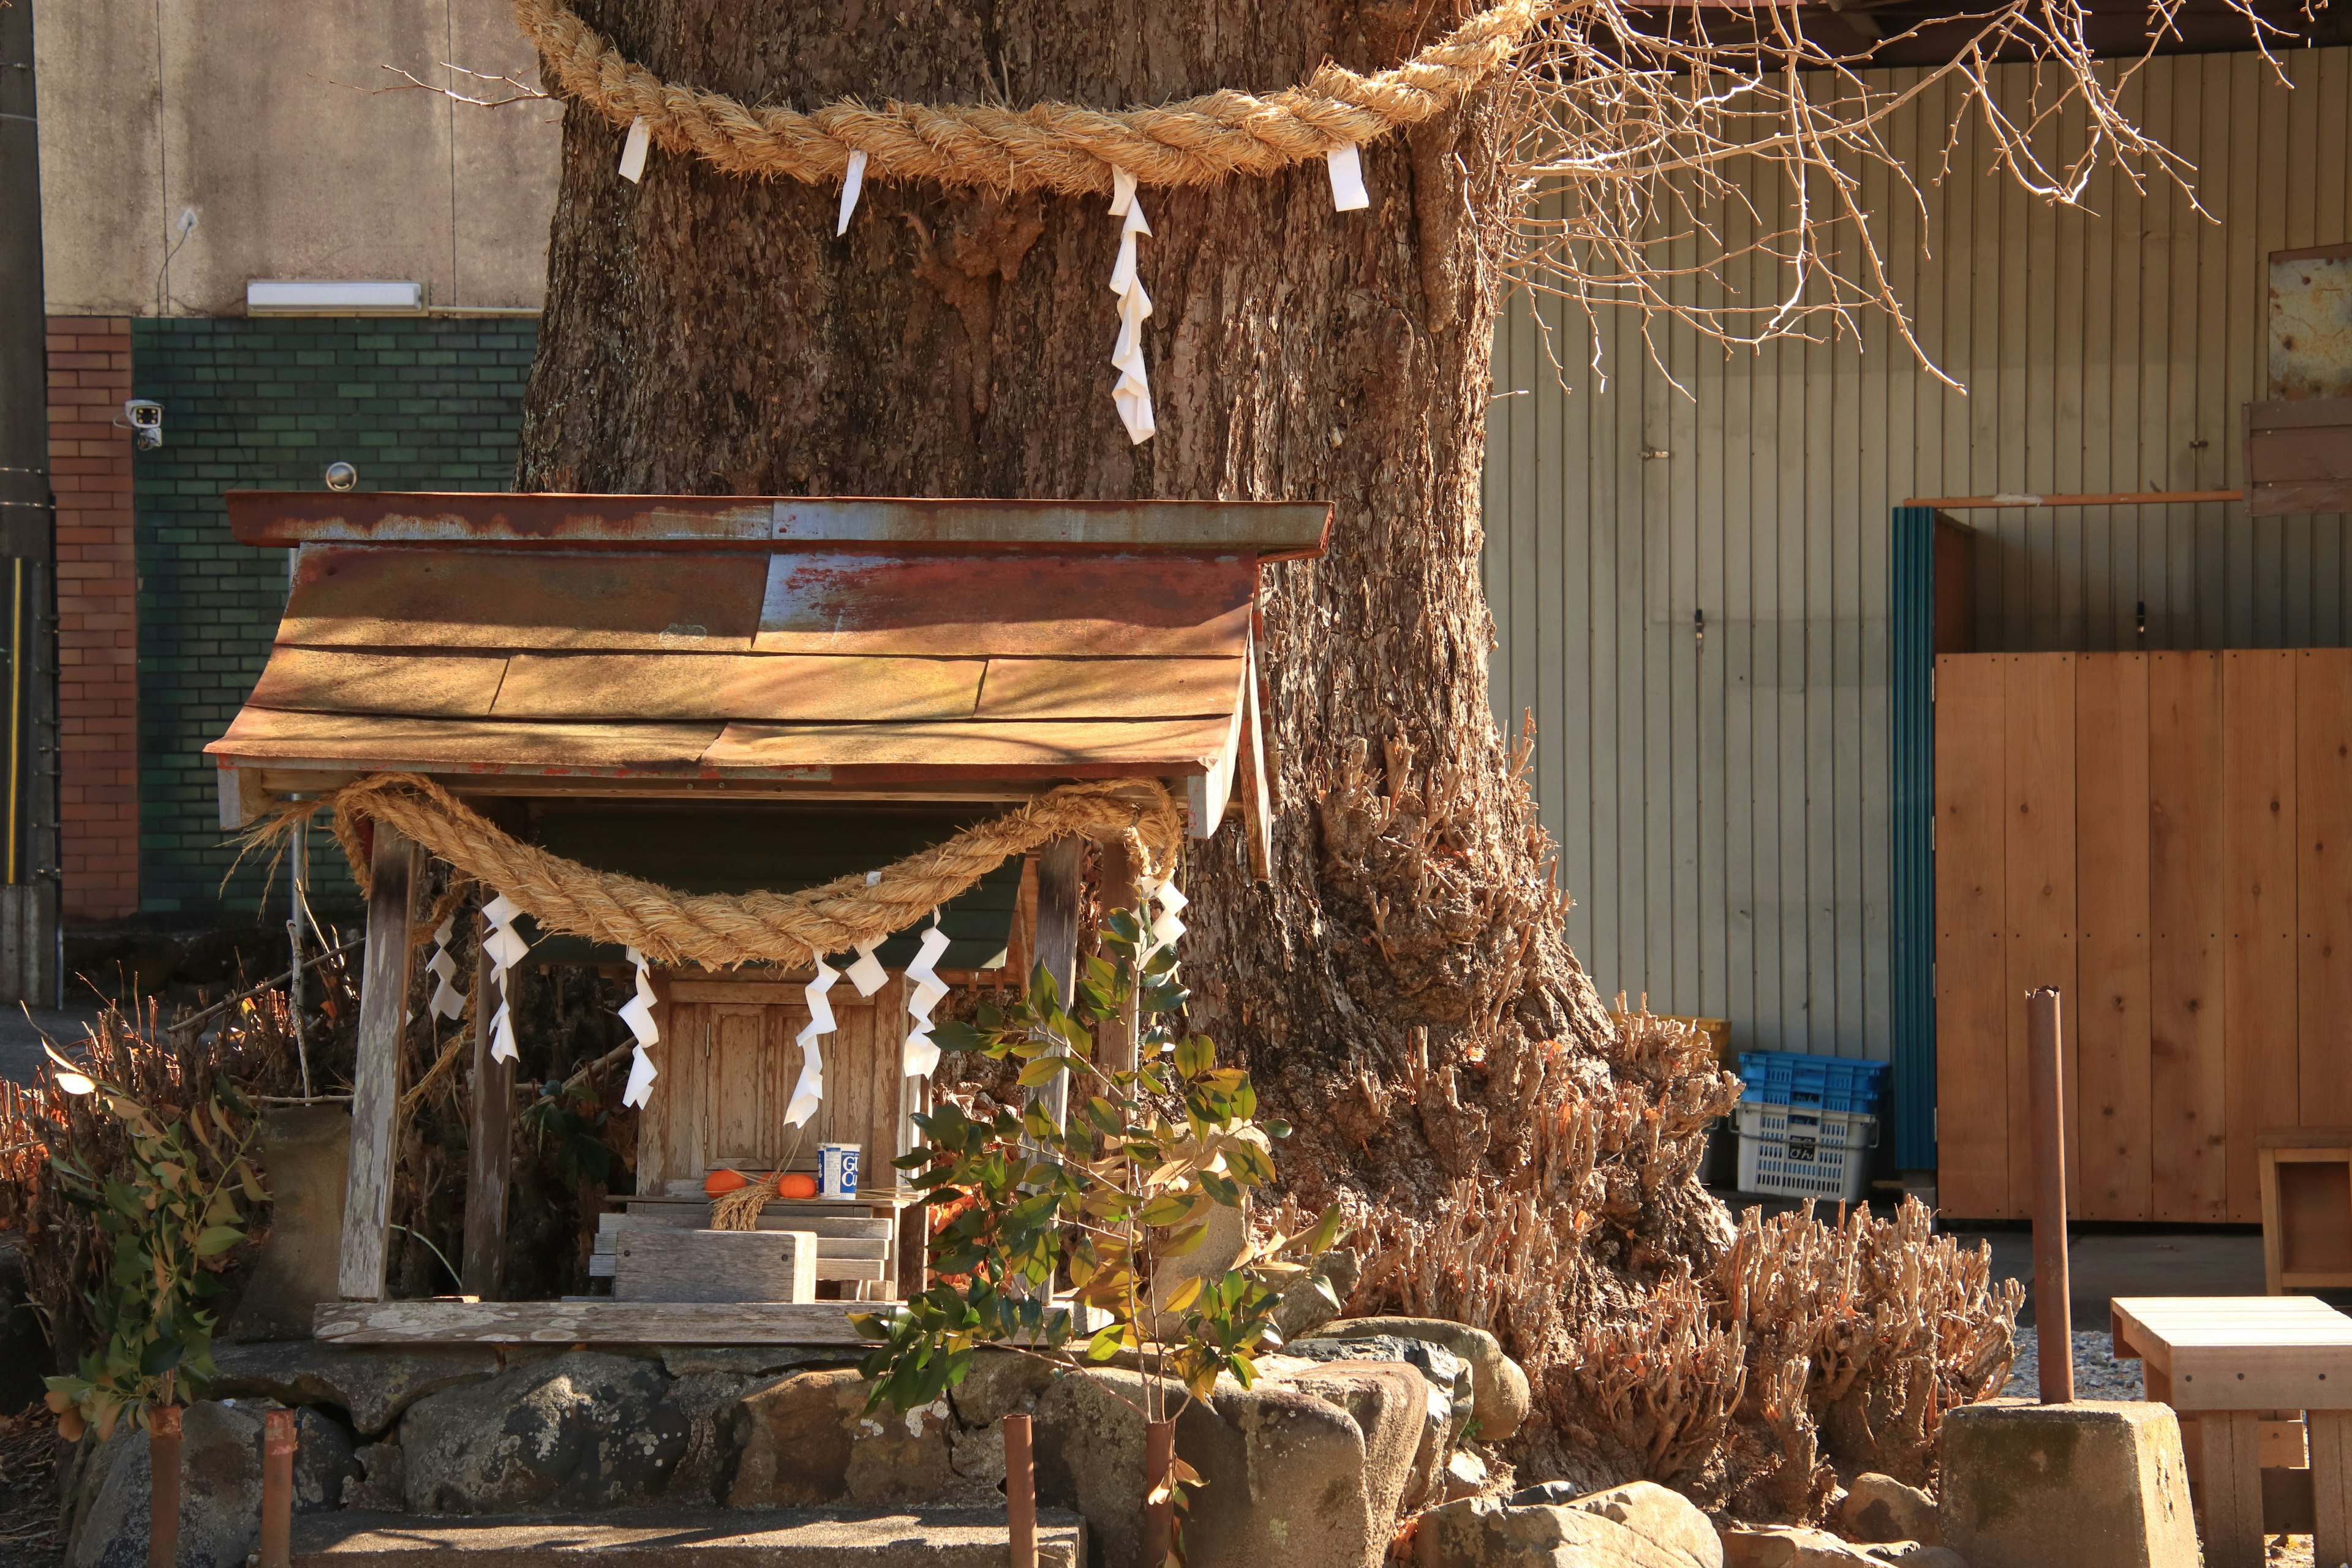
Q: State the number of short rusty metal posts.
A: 4